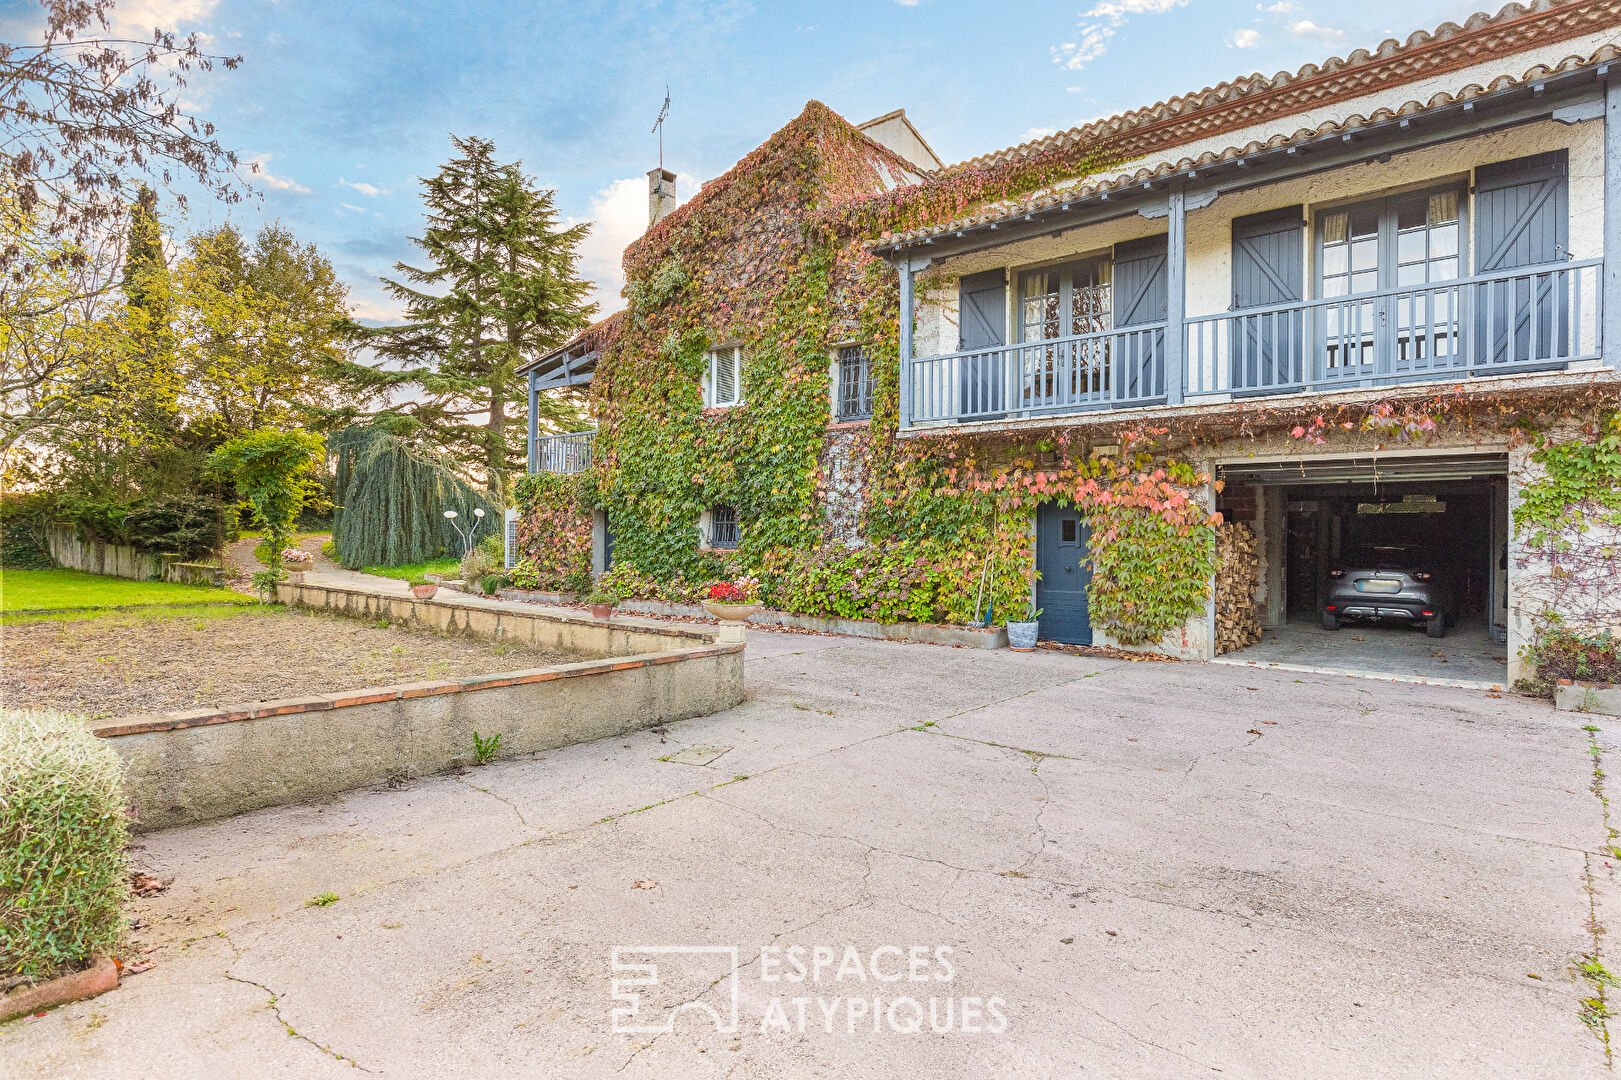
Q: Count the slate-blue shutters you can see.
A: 4